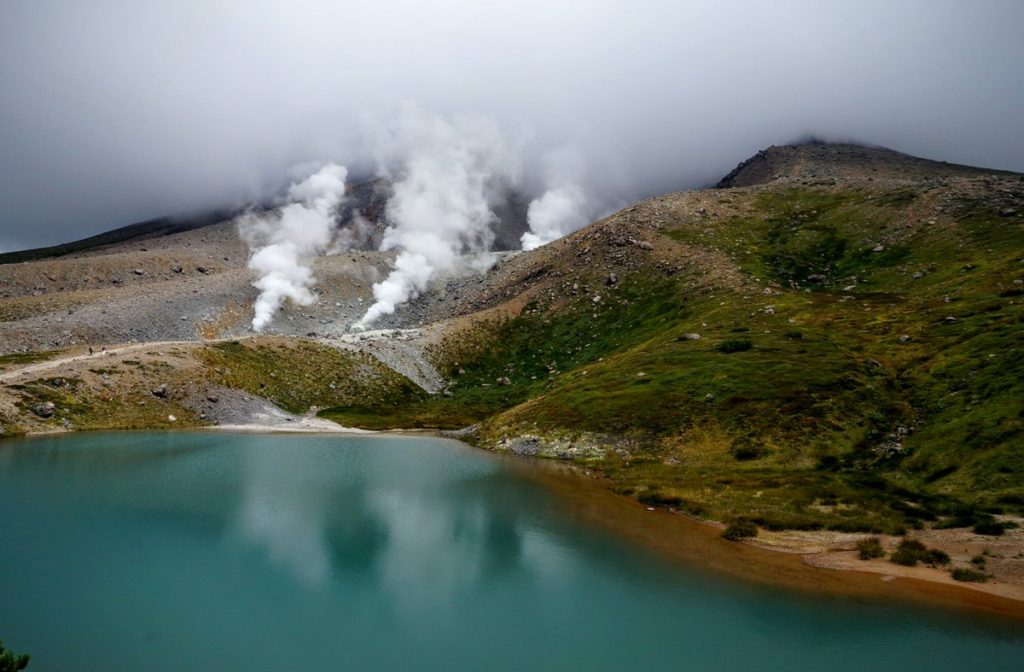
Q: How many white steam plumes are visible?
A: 3